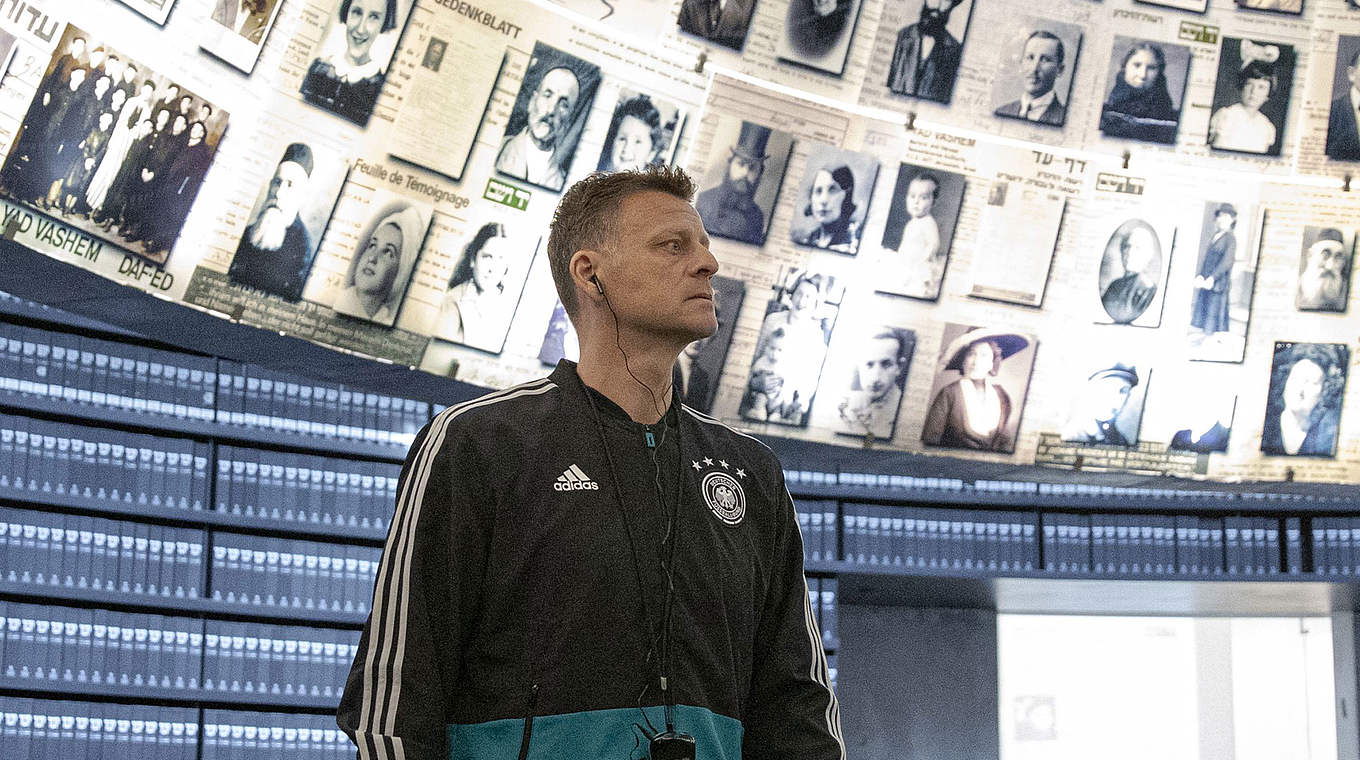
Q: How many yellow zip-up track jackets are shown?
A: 0